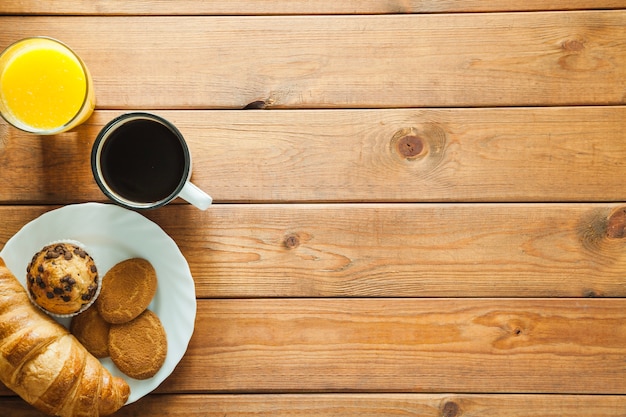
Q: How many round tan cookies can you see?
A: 3